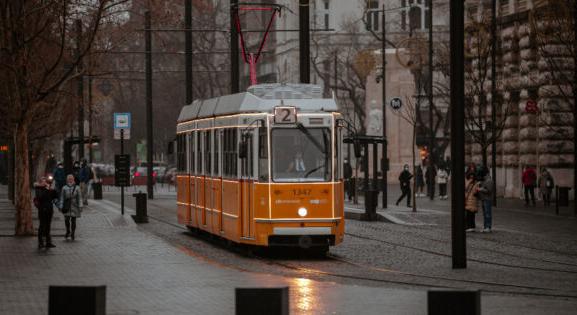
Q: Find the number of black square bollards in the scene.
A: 3